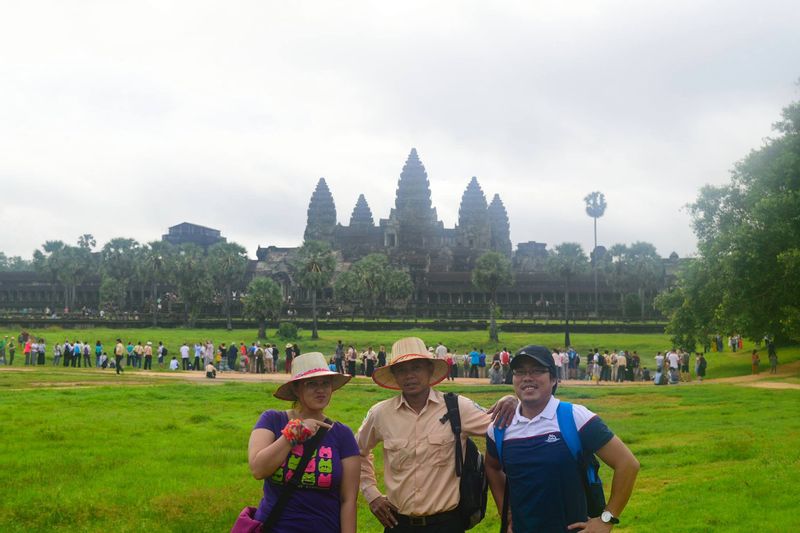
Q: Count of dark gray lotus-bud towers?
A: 5